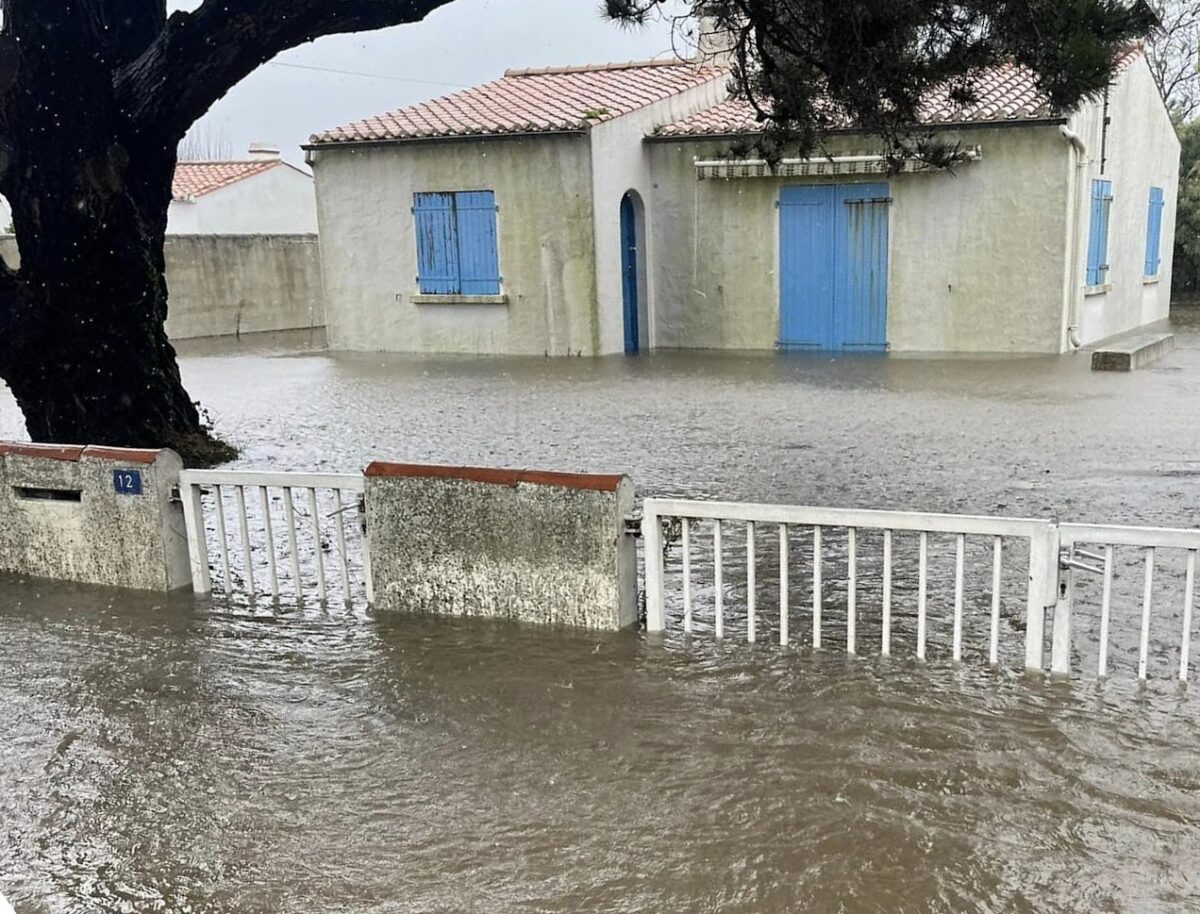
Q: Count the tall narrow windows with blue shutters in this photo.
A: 2